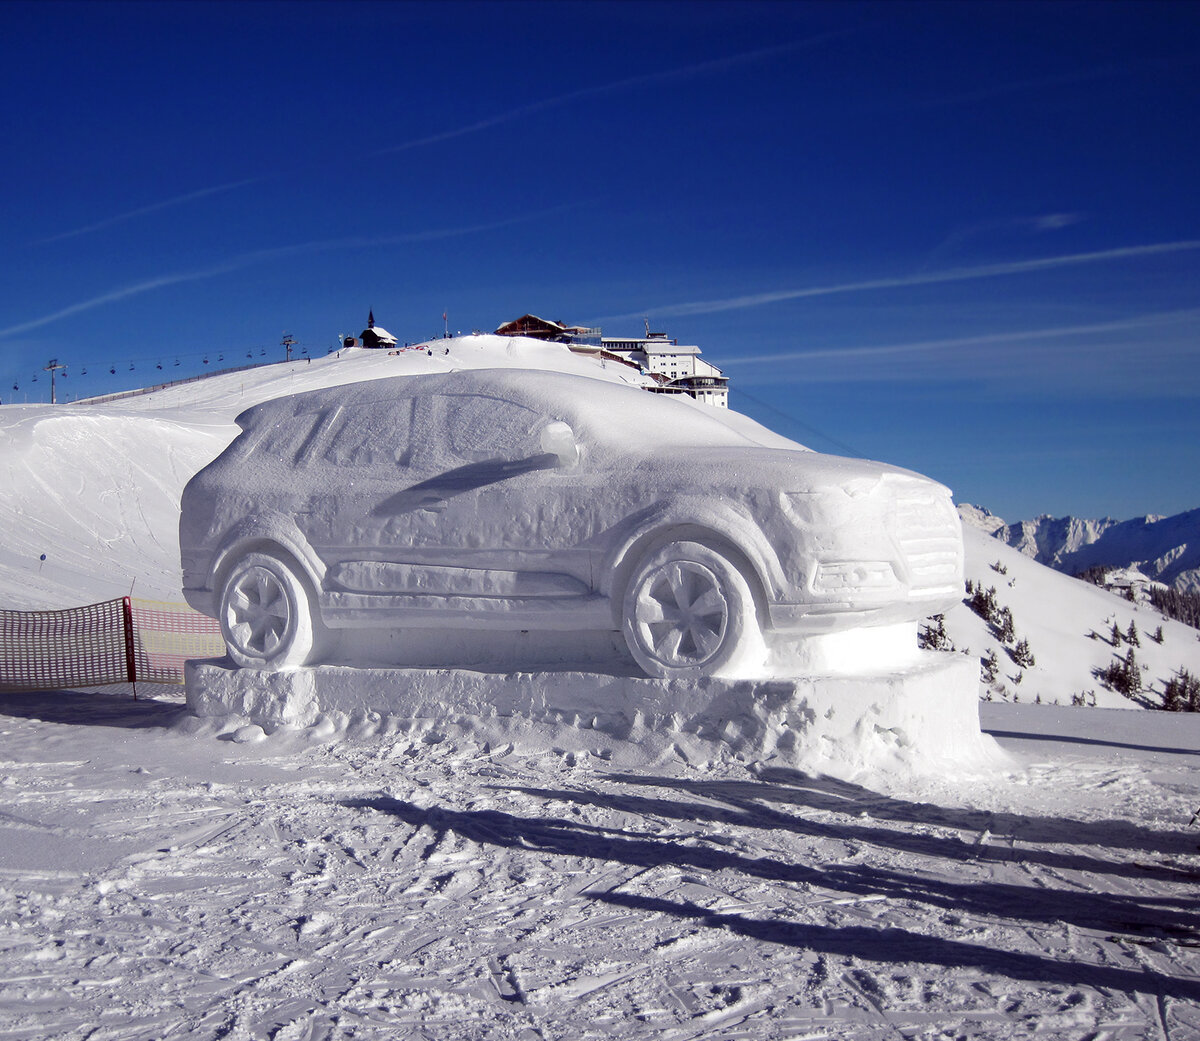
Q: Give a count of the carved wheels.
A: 2